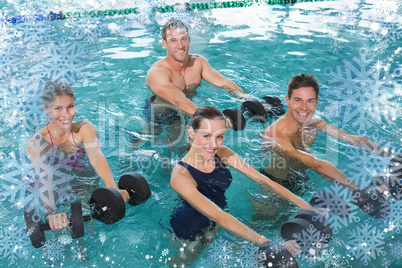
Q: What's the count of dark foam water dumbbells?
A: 8